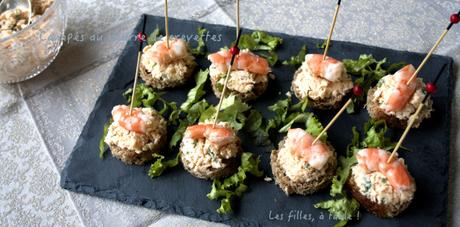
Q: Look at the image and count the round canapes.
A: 8